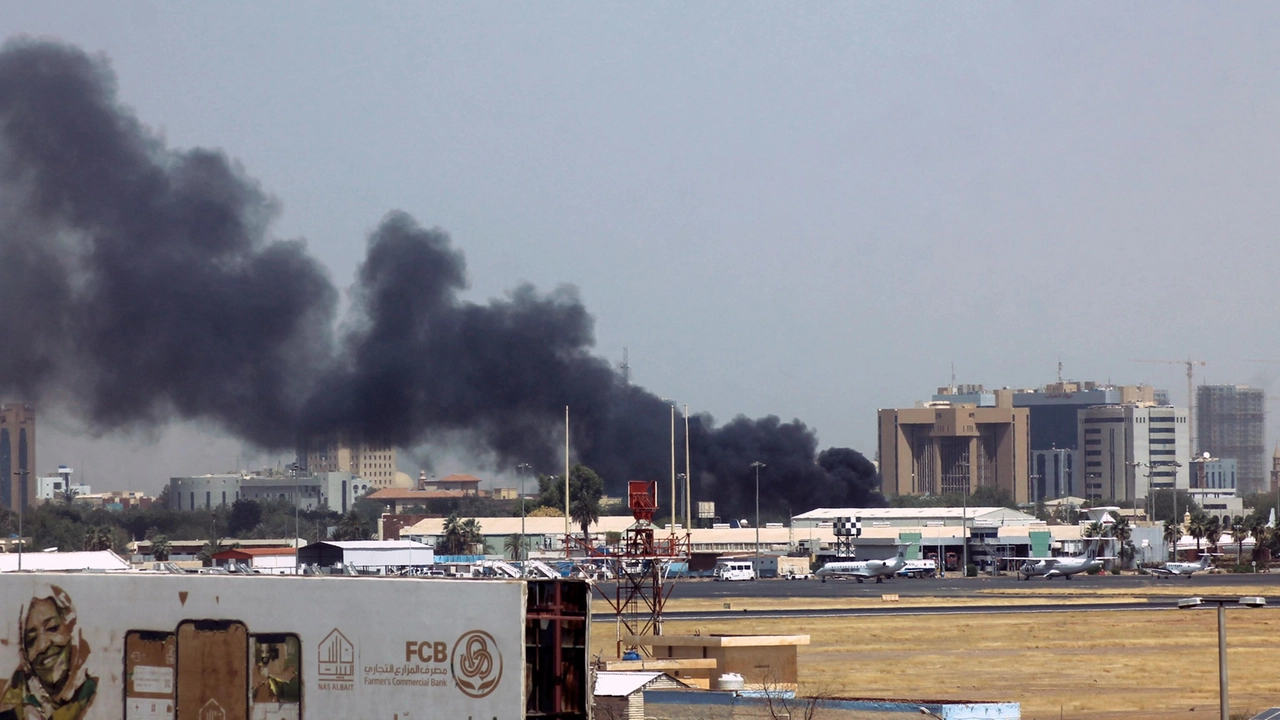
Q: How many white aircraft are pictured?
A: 3